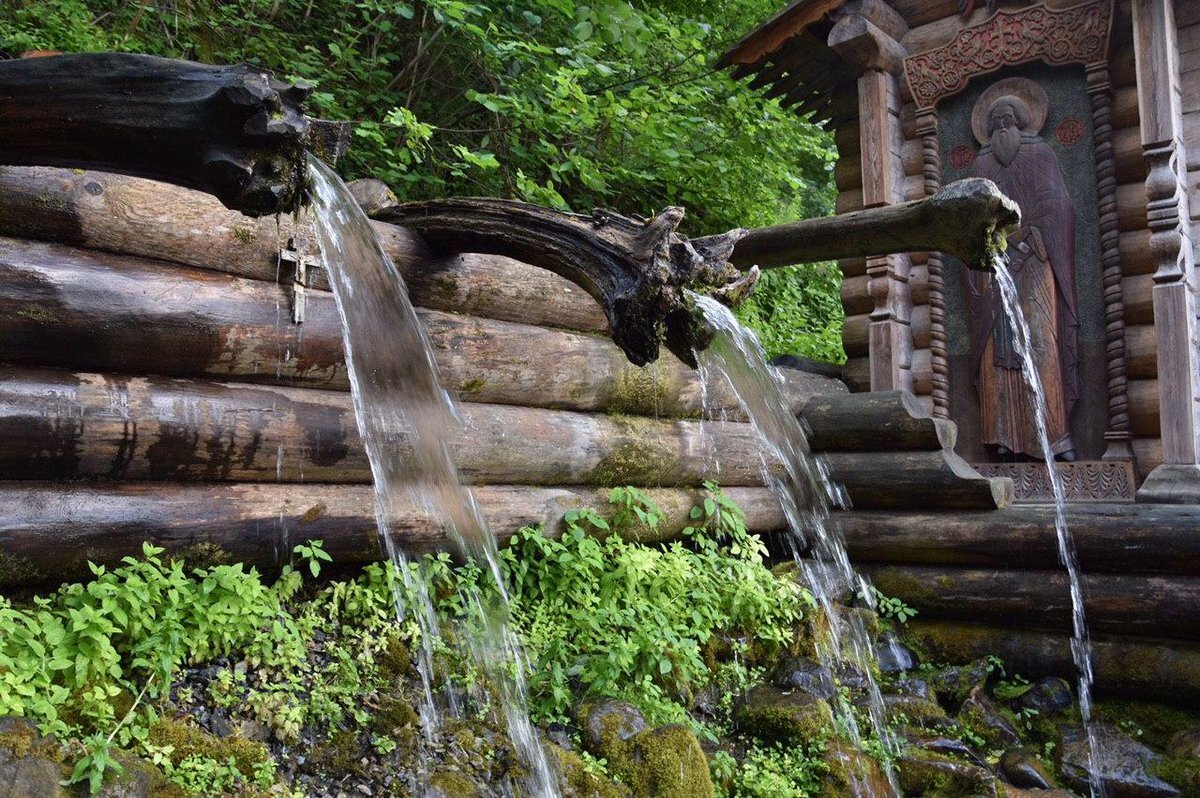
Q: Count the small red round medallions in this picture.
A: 2